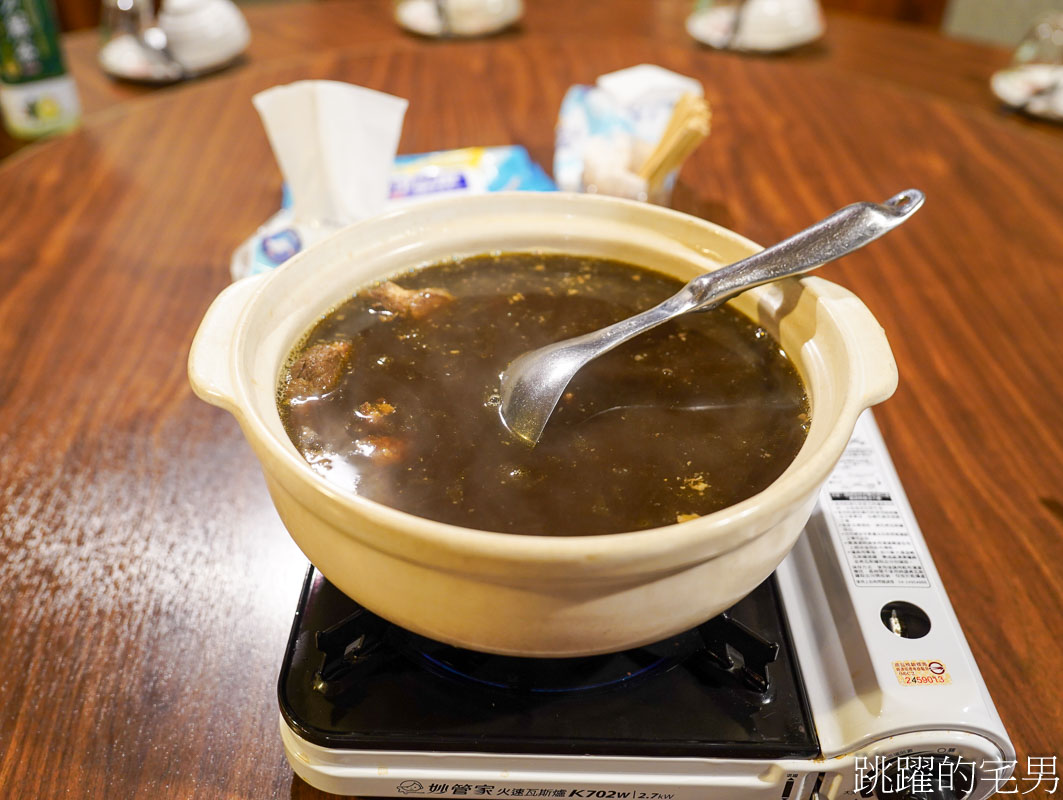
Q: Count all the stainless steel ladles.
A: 1